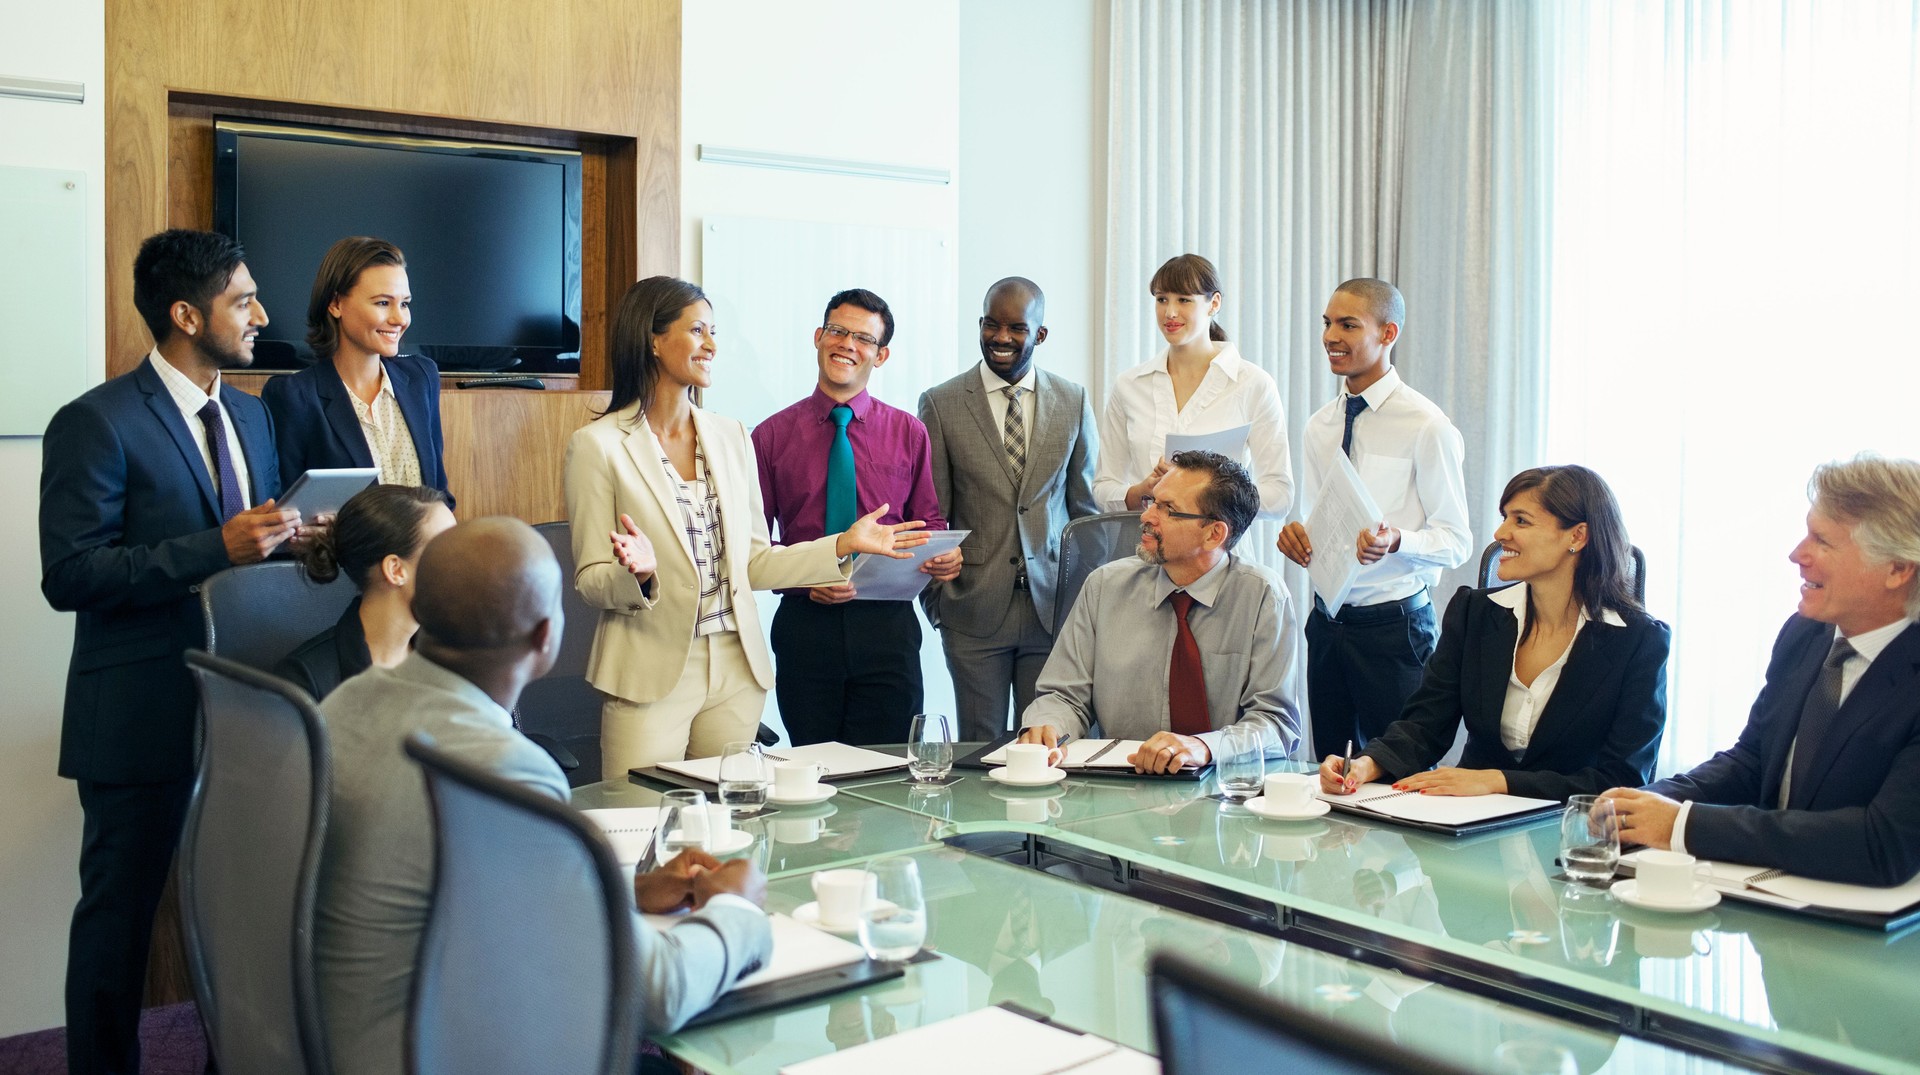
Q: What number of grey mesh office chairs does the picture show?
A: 7